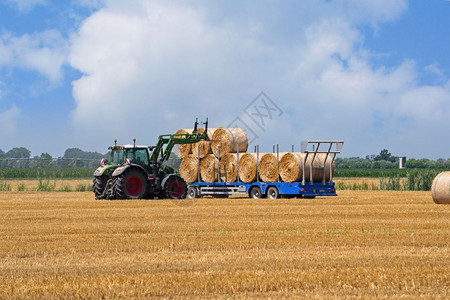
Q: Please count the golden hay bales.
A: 10